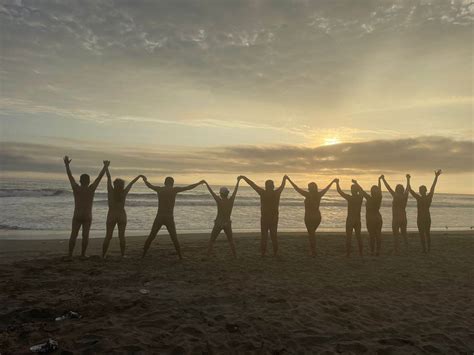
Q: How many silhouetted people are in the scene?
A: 10